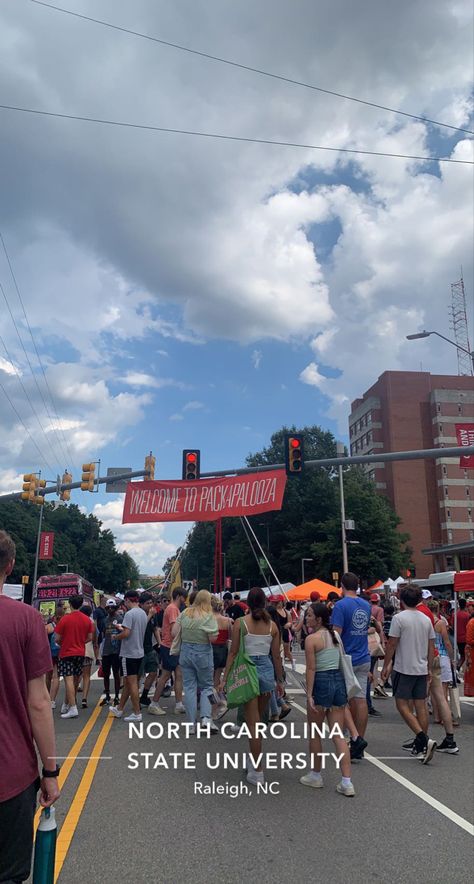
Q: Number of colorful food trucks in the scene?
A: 1